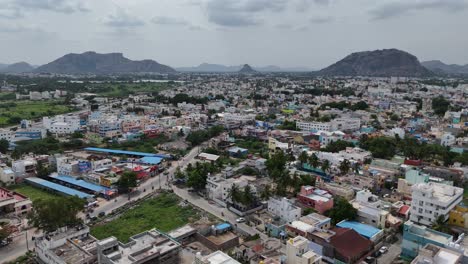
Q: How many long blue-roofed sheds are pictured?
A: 3